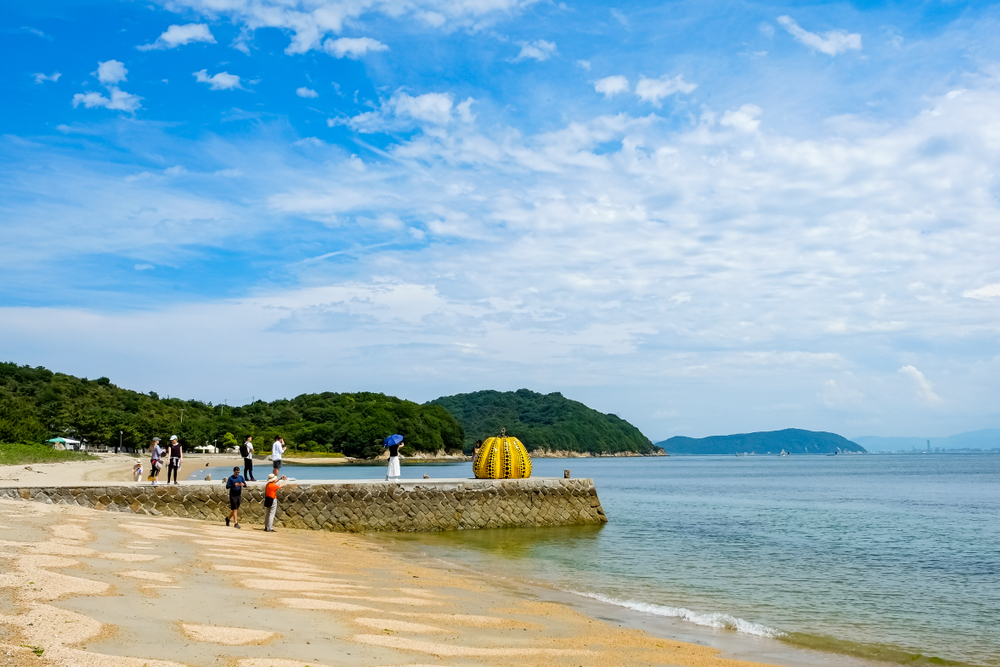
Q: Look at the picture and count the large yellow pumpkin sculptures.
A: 1